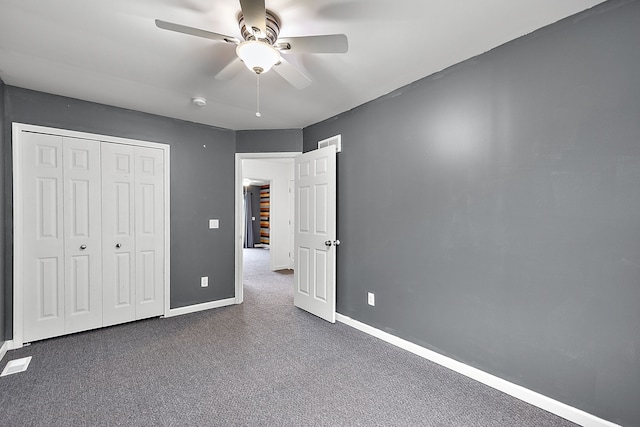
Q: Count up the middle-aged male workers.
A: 0